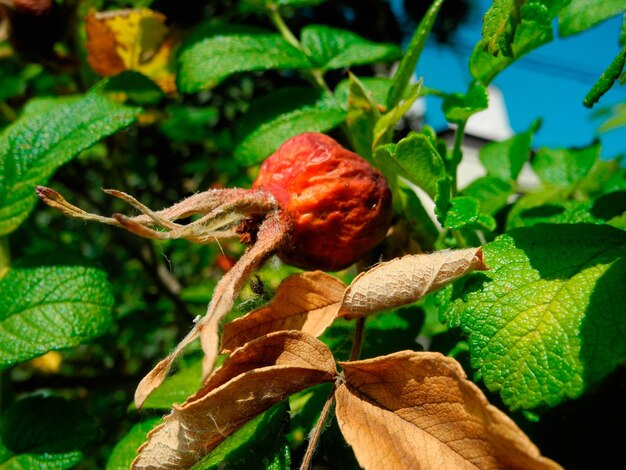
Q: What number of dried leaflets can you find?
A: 4